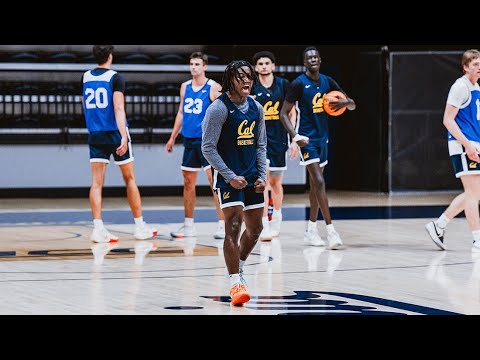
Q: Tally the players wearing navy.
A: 3